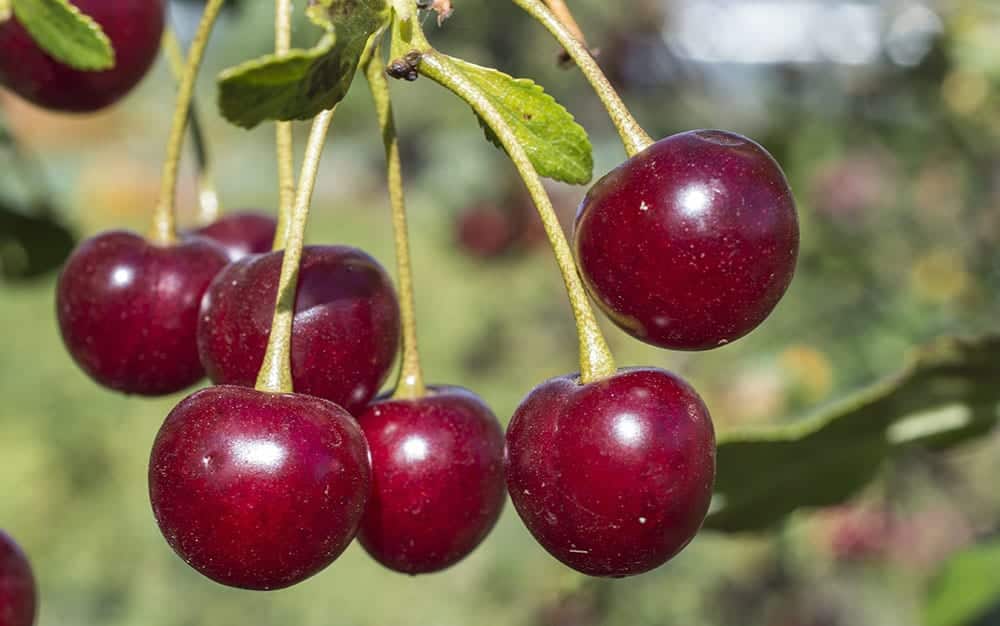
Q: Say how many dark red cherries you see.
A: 9